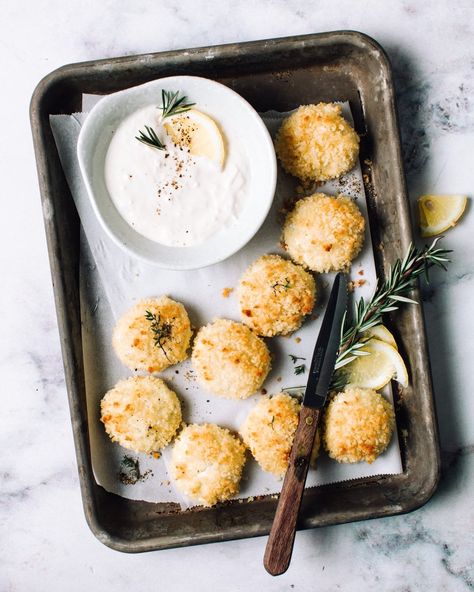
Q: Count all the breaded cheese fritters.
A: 9